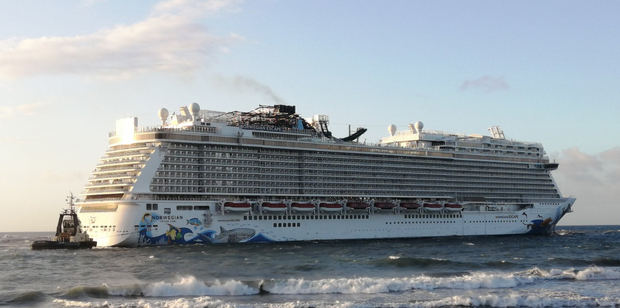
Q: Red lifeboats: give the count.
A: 9